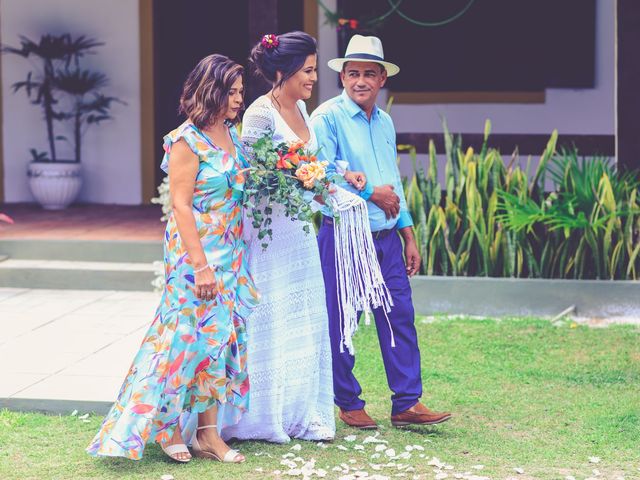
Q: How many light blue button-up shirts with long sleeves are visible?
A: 1